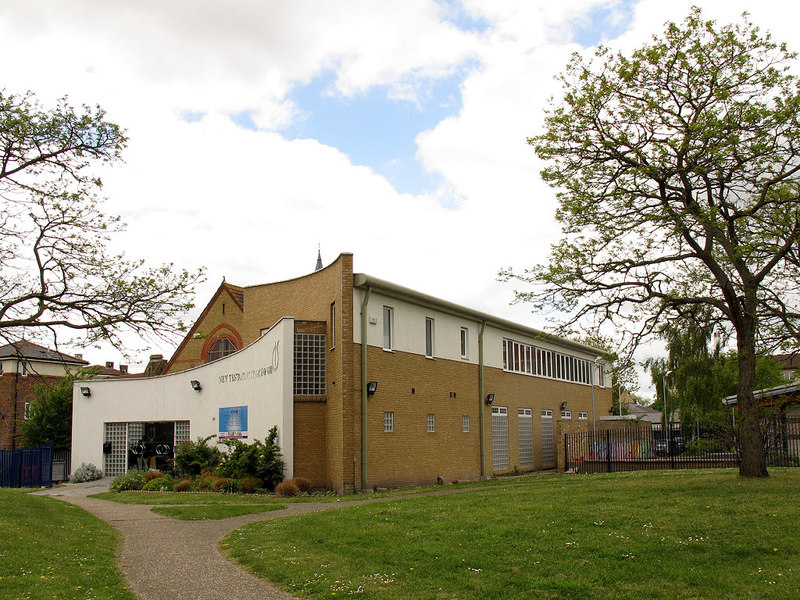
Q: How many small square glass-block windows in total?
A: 3